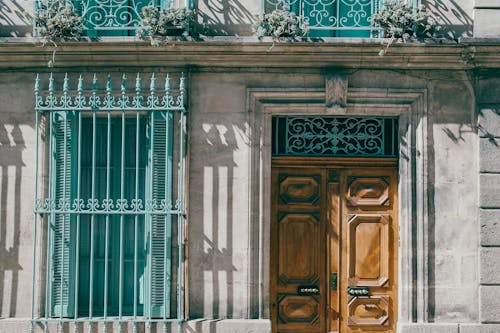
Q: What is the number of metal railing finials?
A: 11